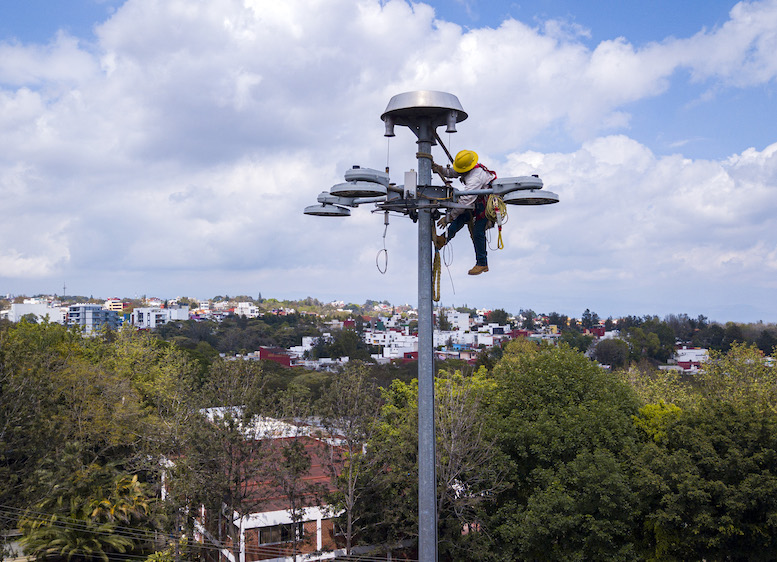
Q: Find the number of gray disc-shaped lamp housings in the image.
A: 3